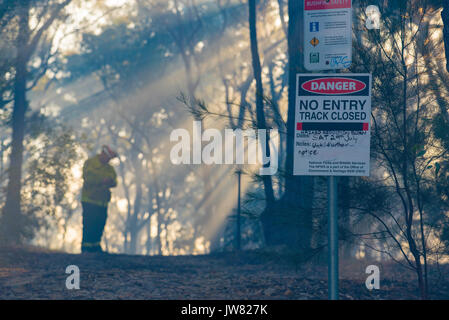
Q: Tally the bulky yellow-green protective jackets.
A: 1